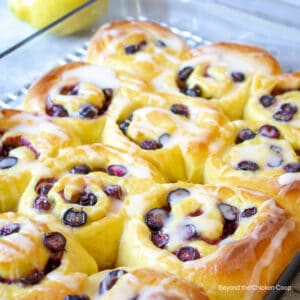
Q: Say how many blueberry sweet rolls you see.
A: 11